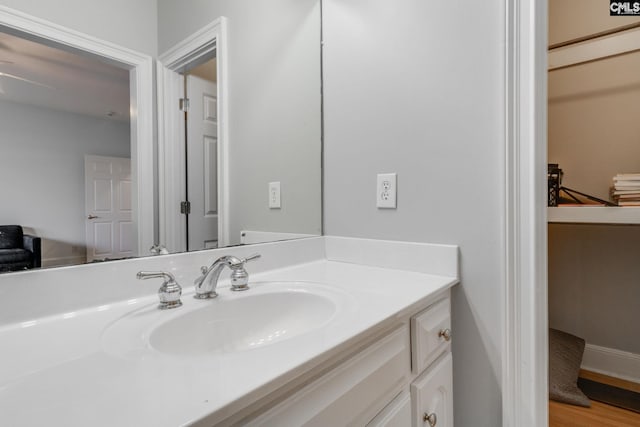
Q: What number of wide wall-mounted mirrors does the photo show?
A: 1